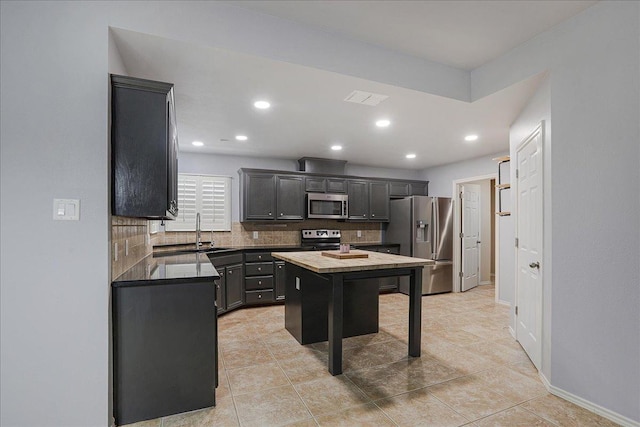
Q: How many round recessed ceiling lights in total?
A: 7